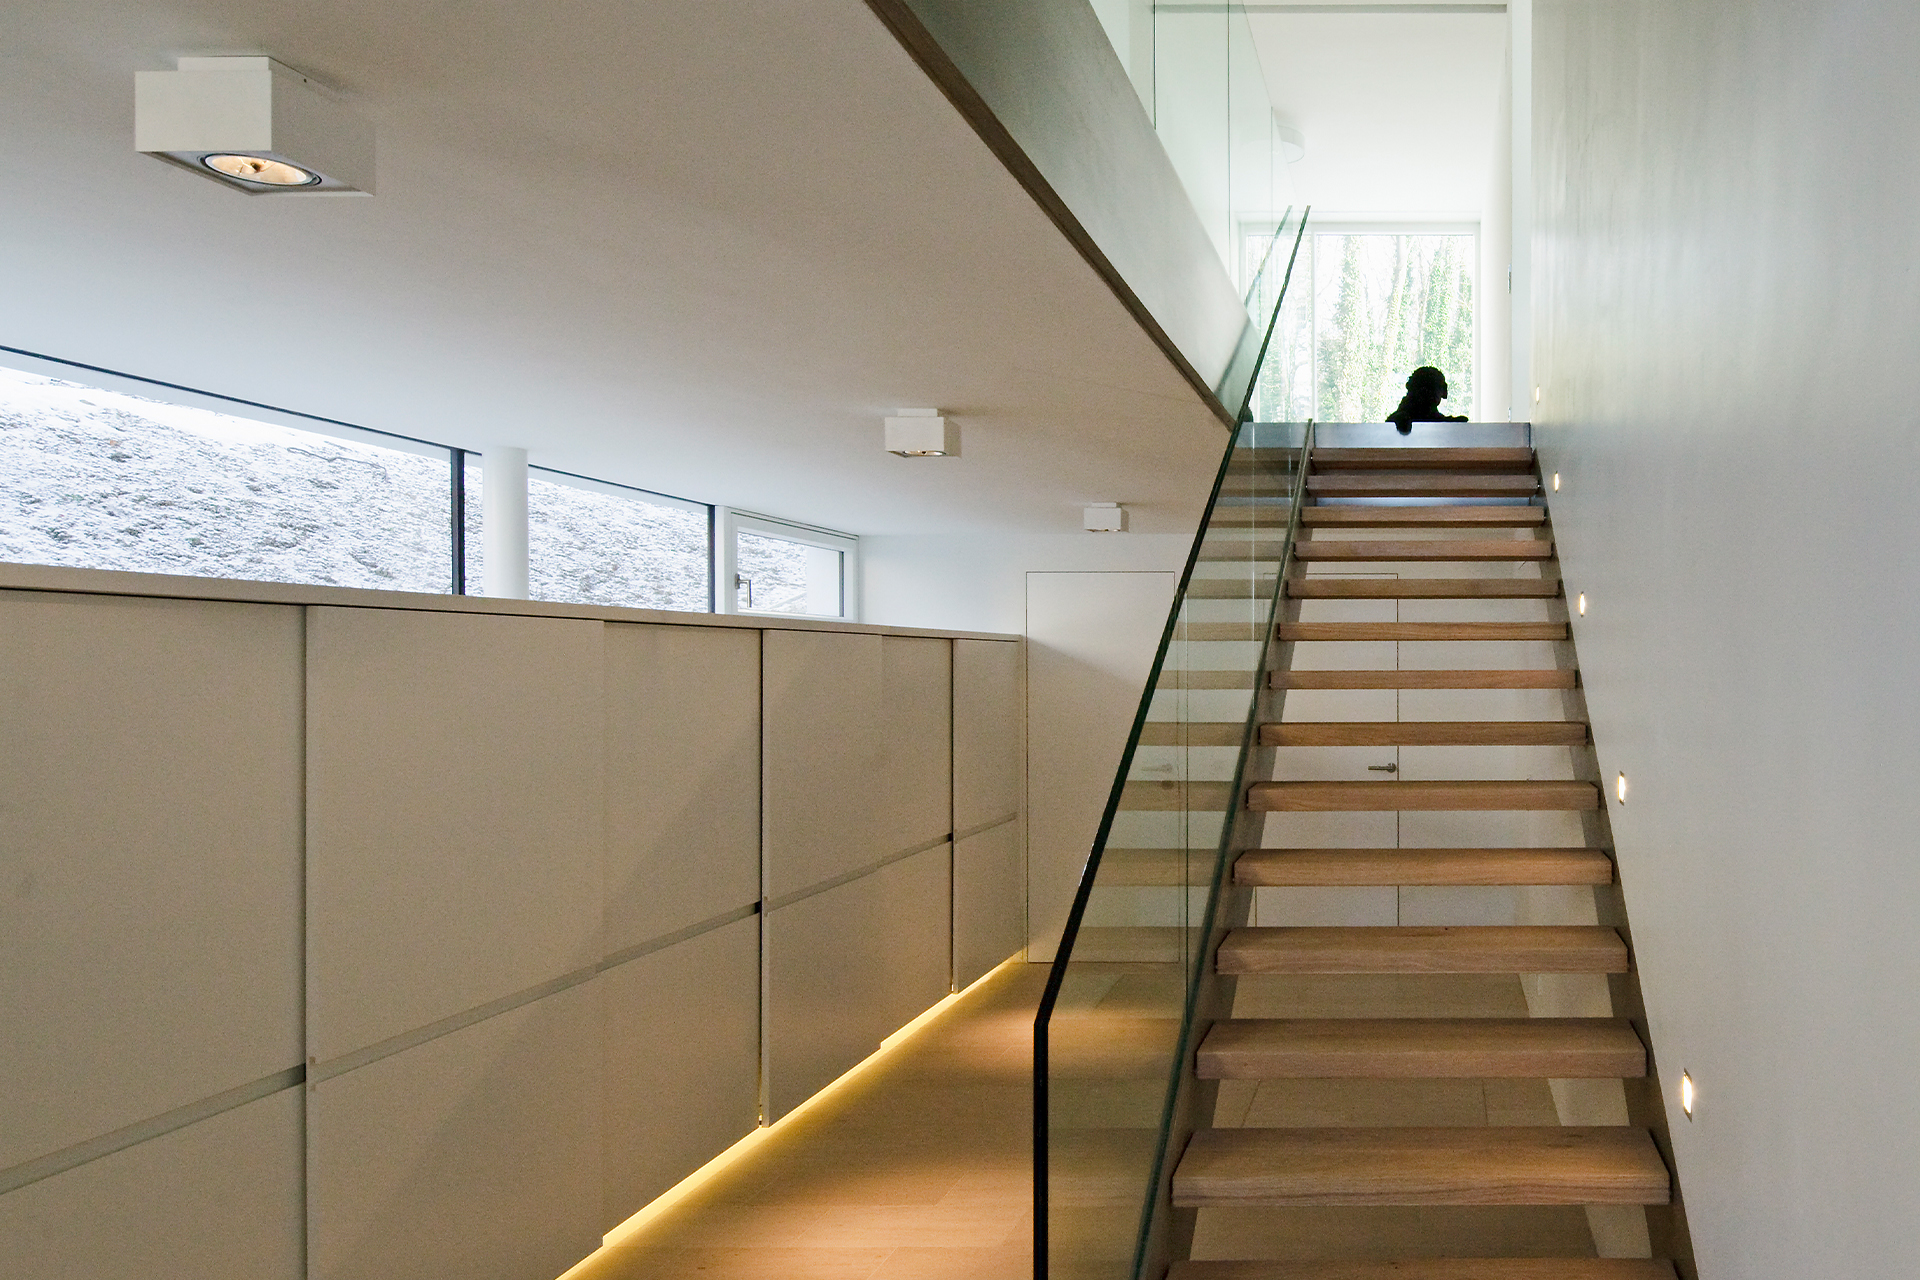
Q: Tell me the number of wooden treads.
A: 14